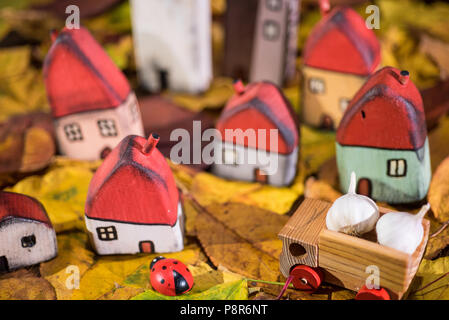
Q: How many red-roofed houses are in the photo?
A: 6